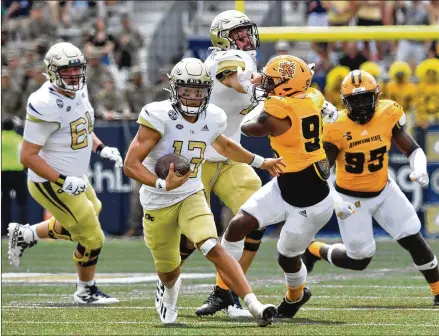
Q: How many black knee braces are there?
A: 4